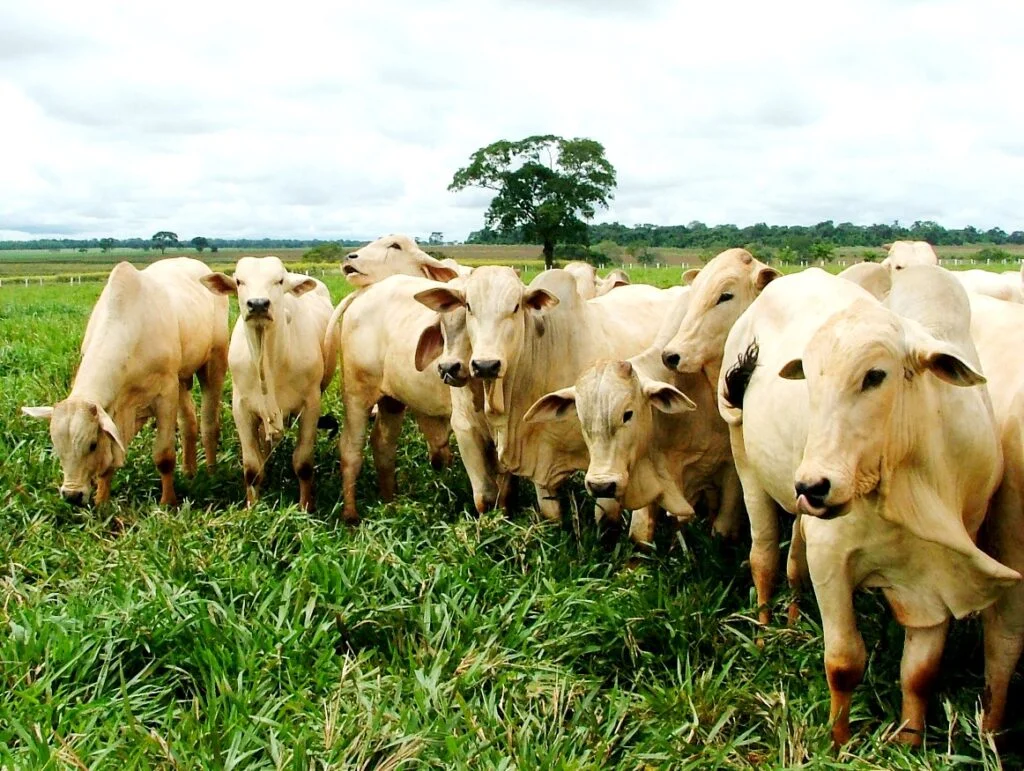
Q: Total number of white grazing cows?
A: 1